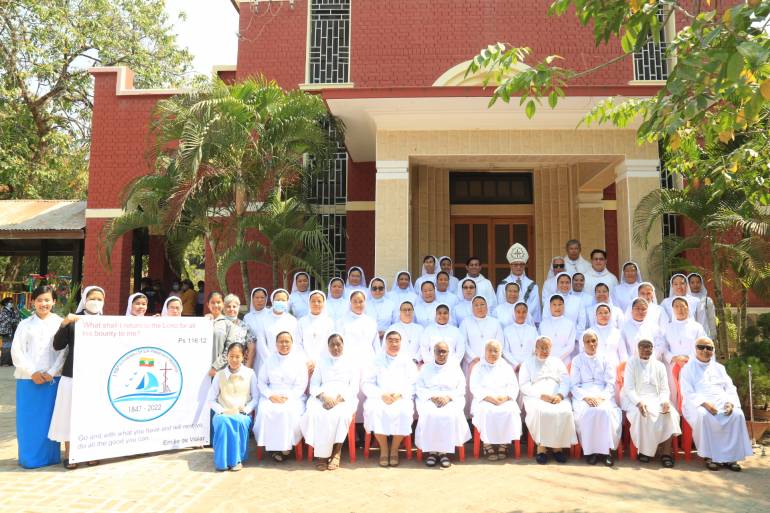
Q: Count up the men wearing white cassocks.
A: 4